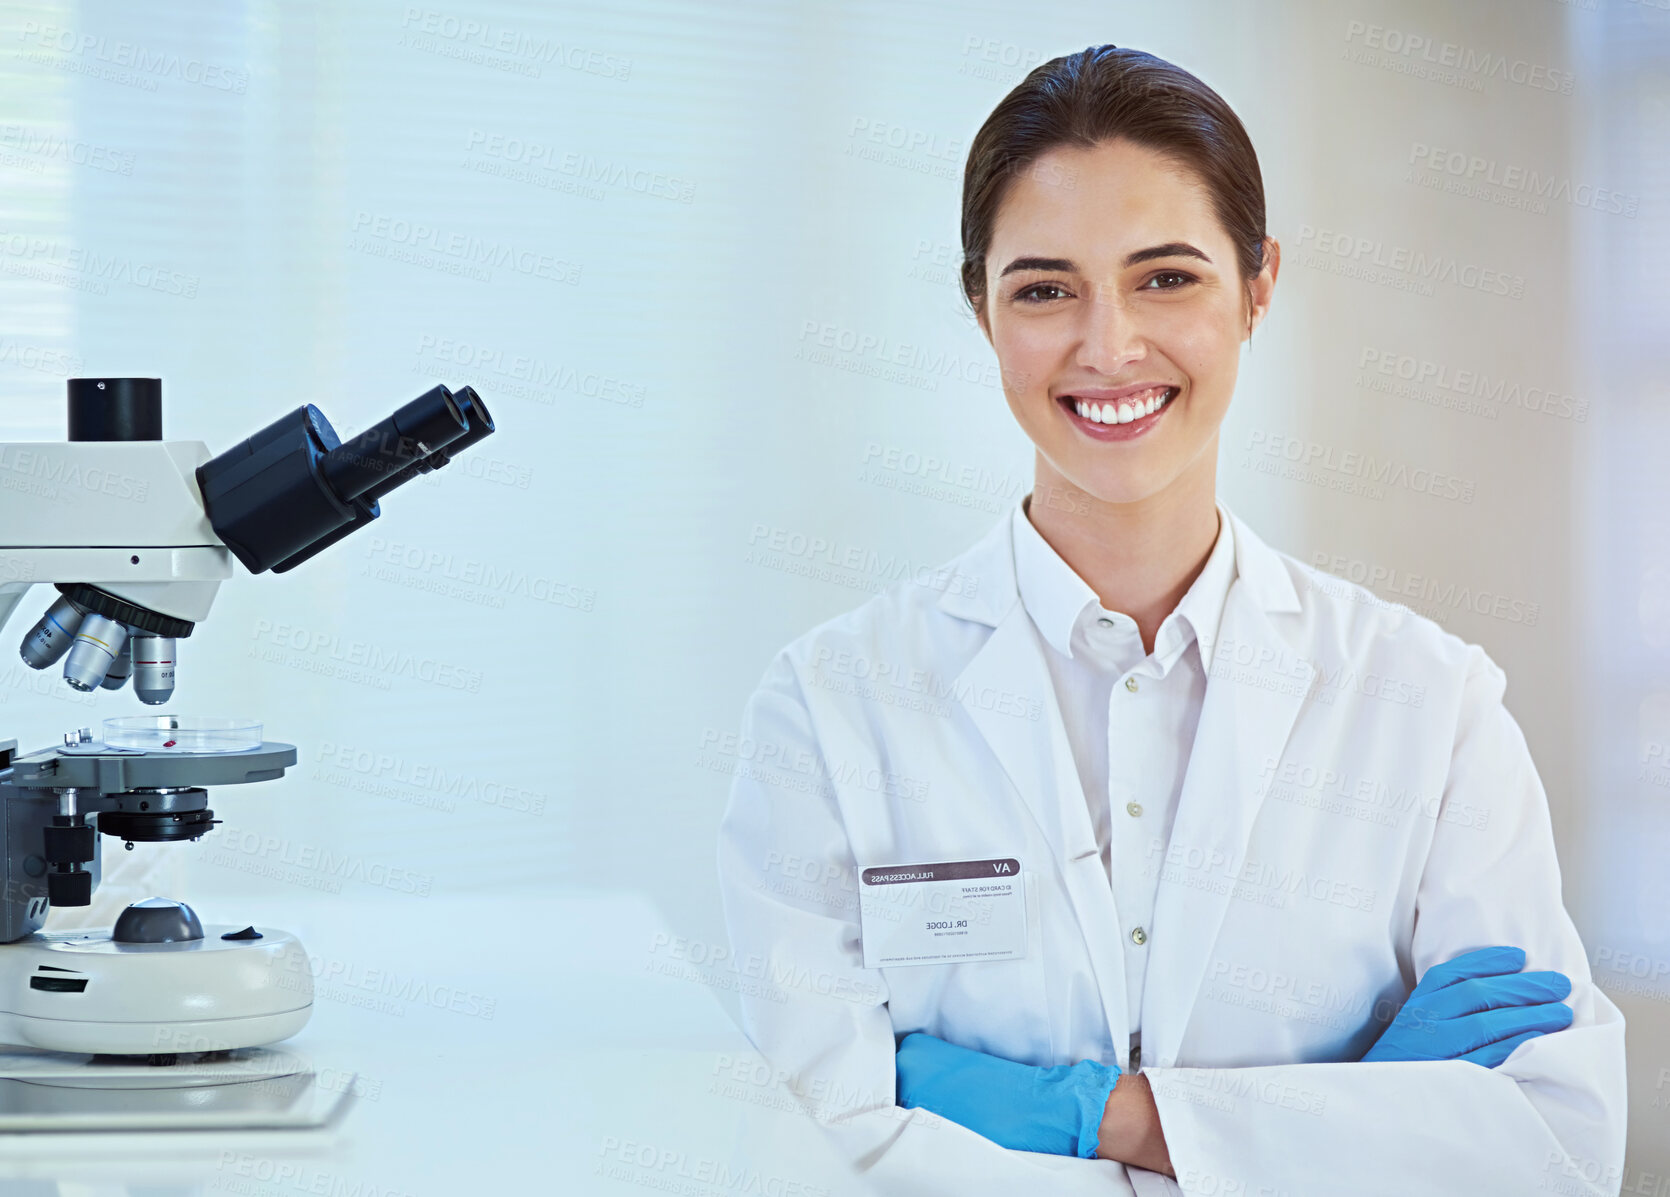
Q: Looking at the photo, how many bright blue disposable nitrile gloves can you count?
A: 2